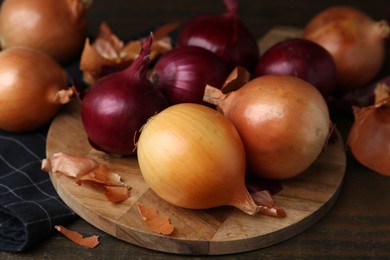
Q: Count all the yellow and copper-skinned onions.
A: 6